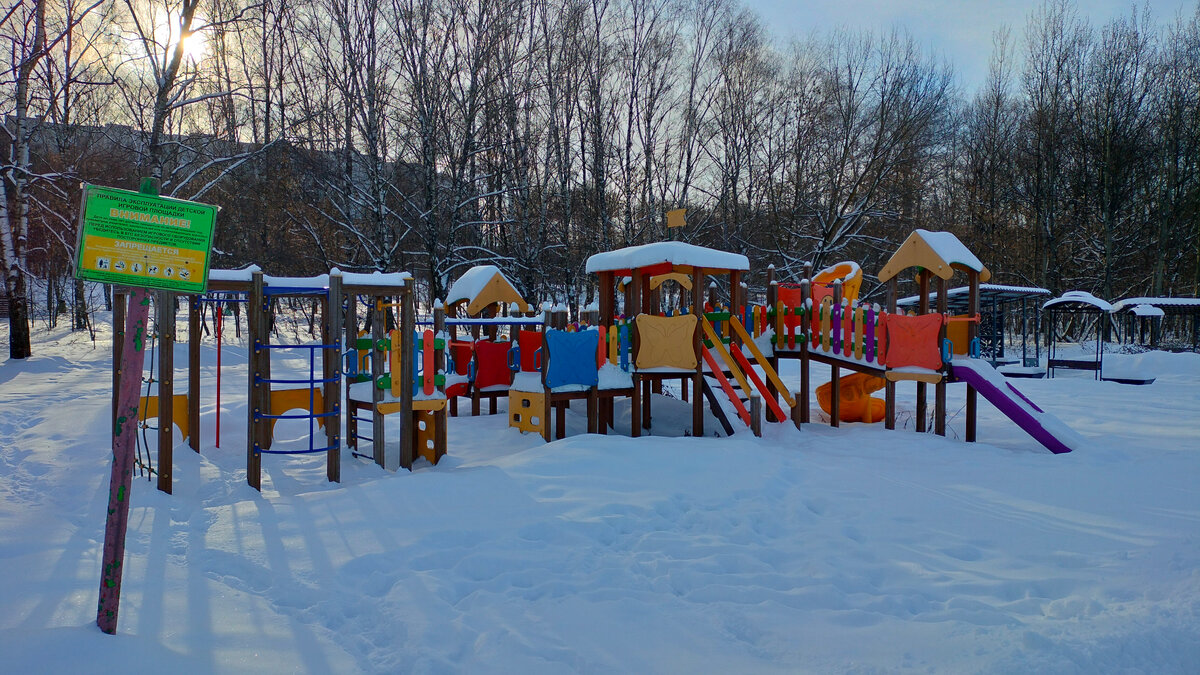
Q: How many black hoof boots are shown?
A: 0